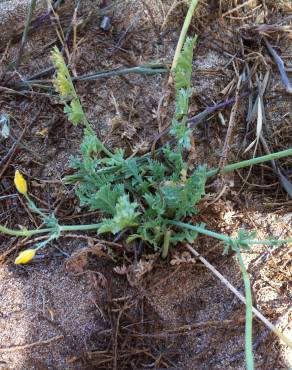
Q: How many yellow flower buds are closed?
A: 2